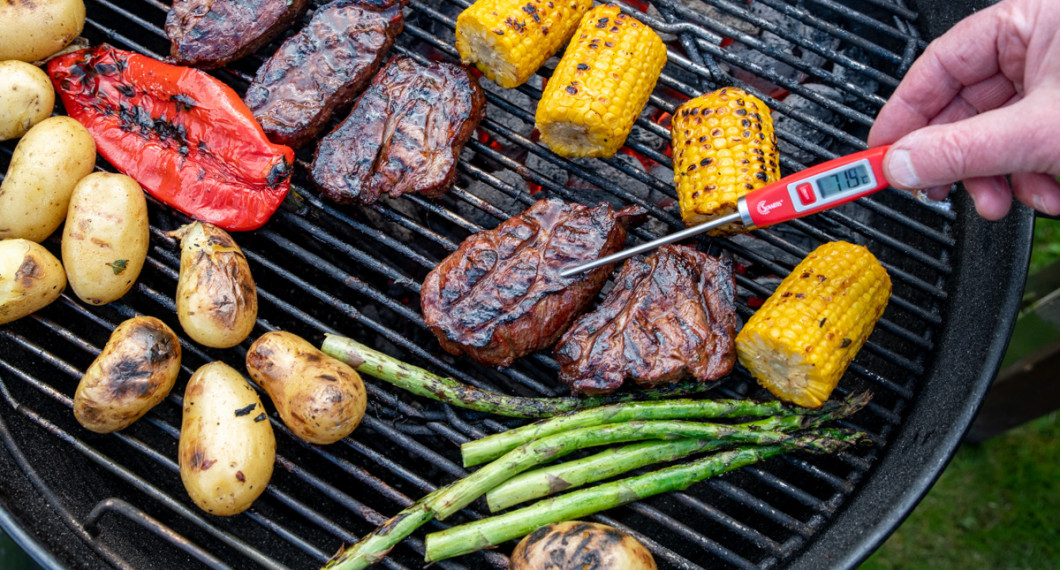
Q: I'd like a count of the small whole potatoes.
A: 10